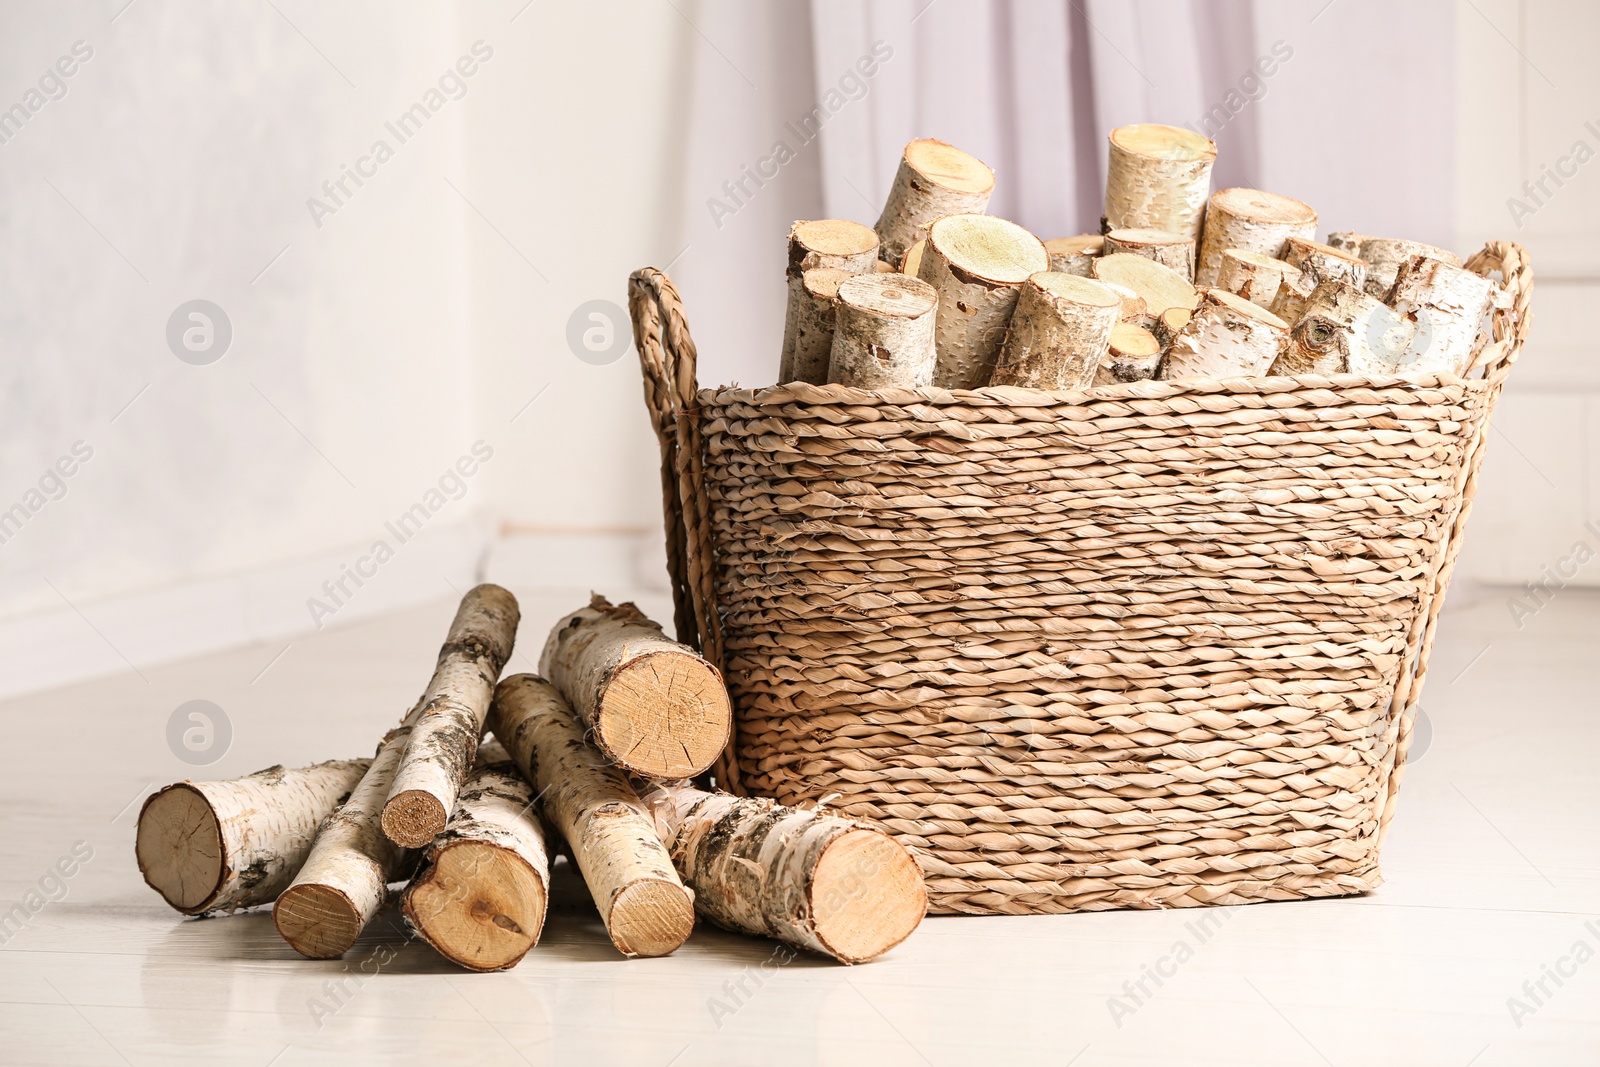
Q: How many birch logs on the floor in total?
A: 7